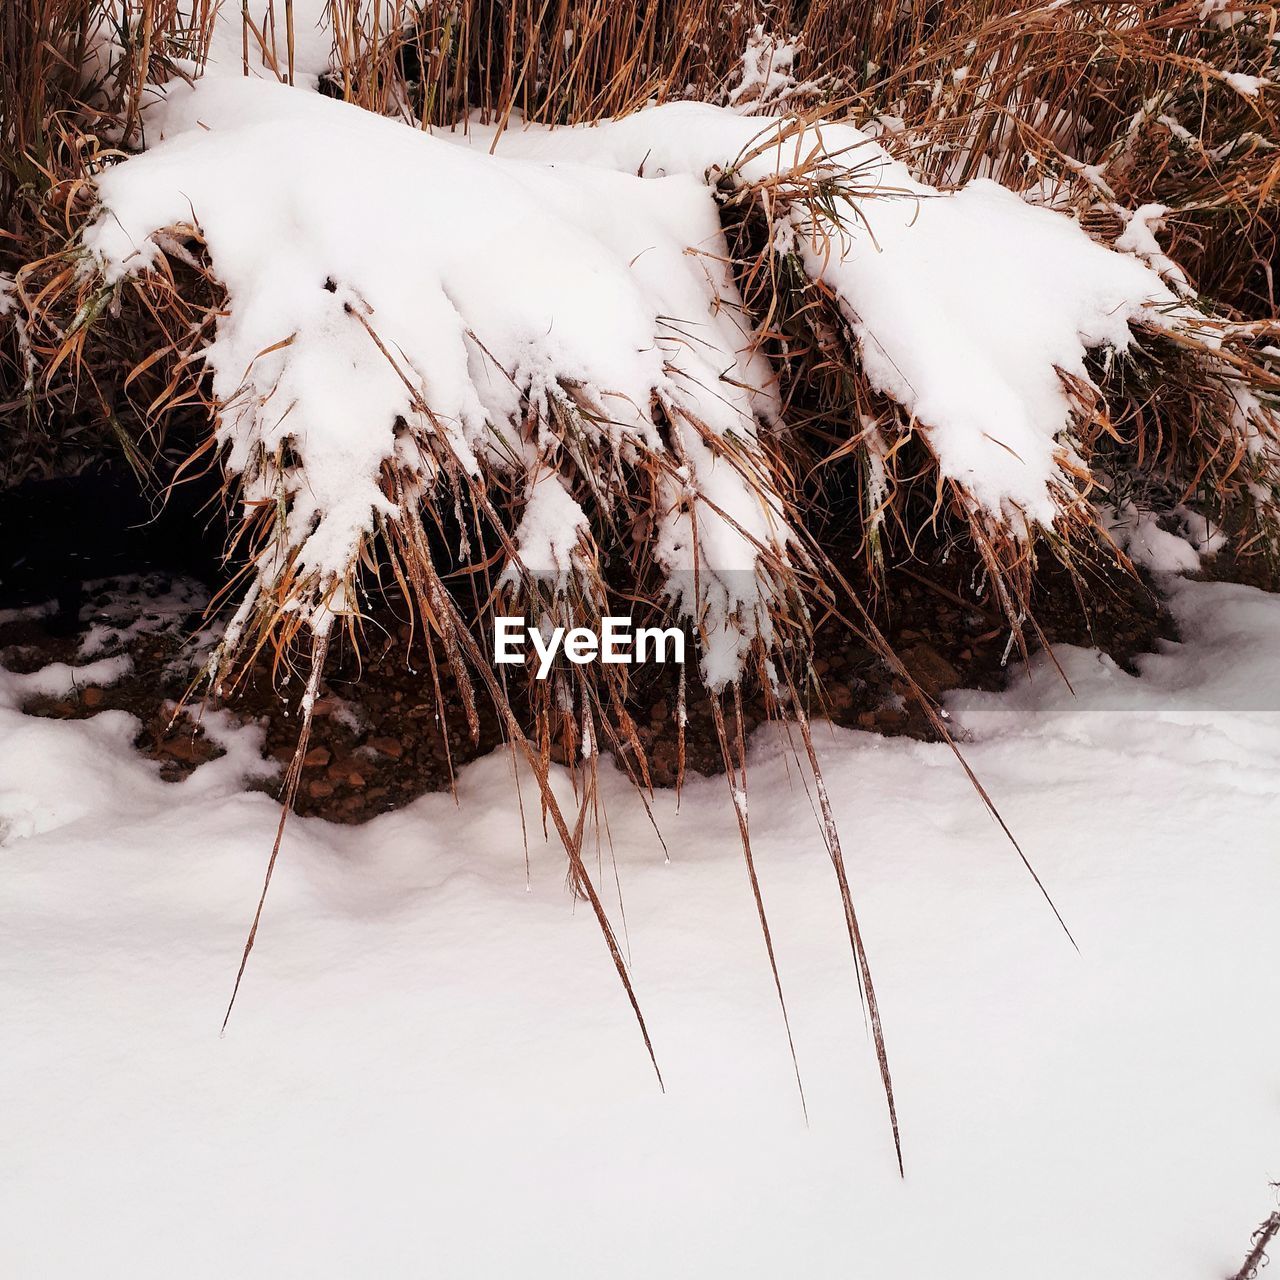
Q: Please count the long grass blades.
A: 5